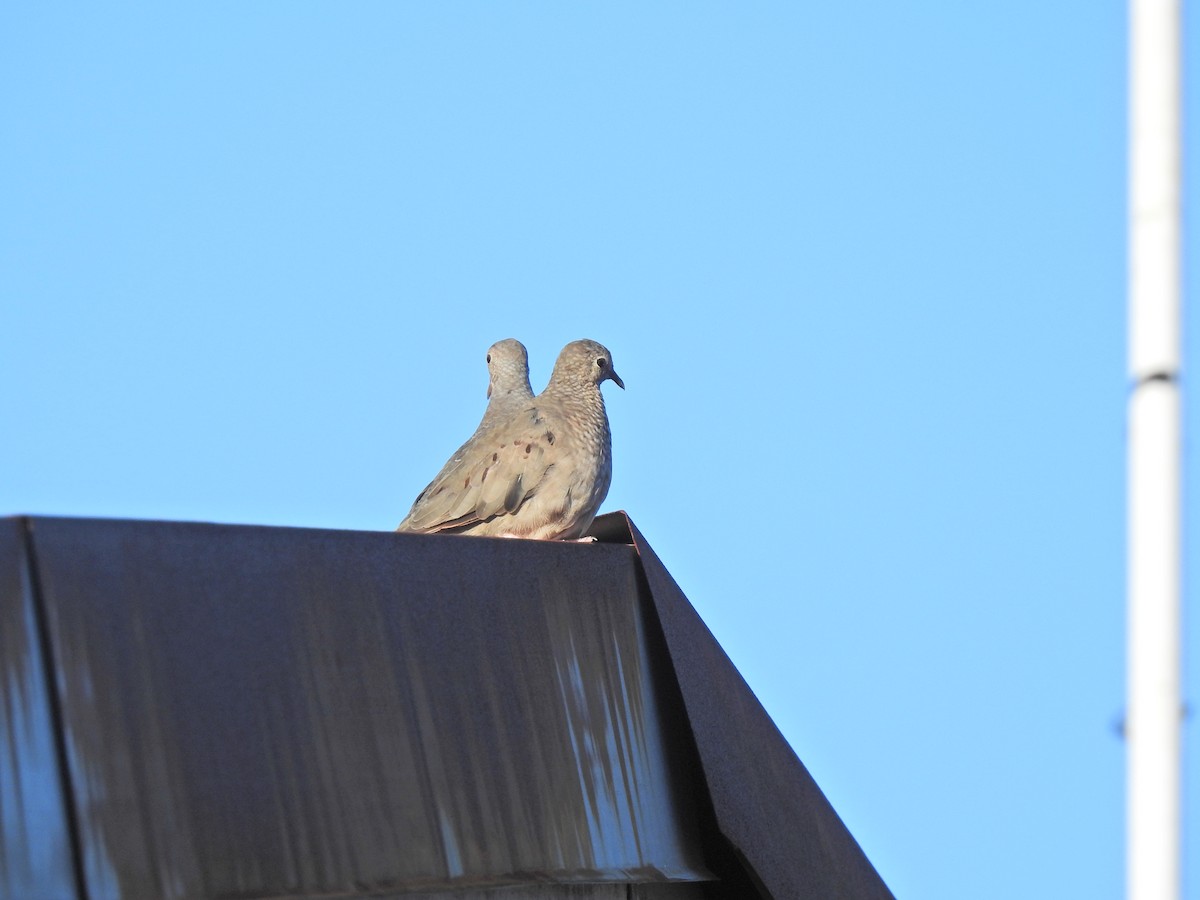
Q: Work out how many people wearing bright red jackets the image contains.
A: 0